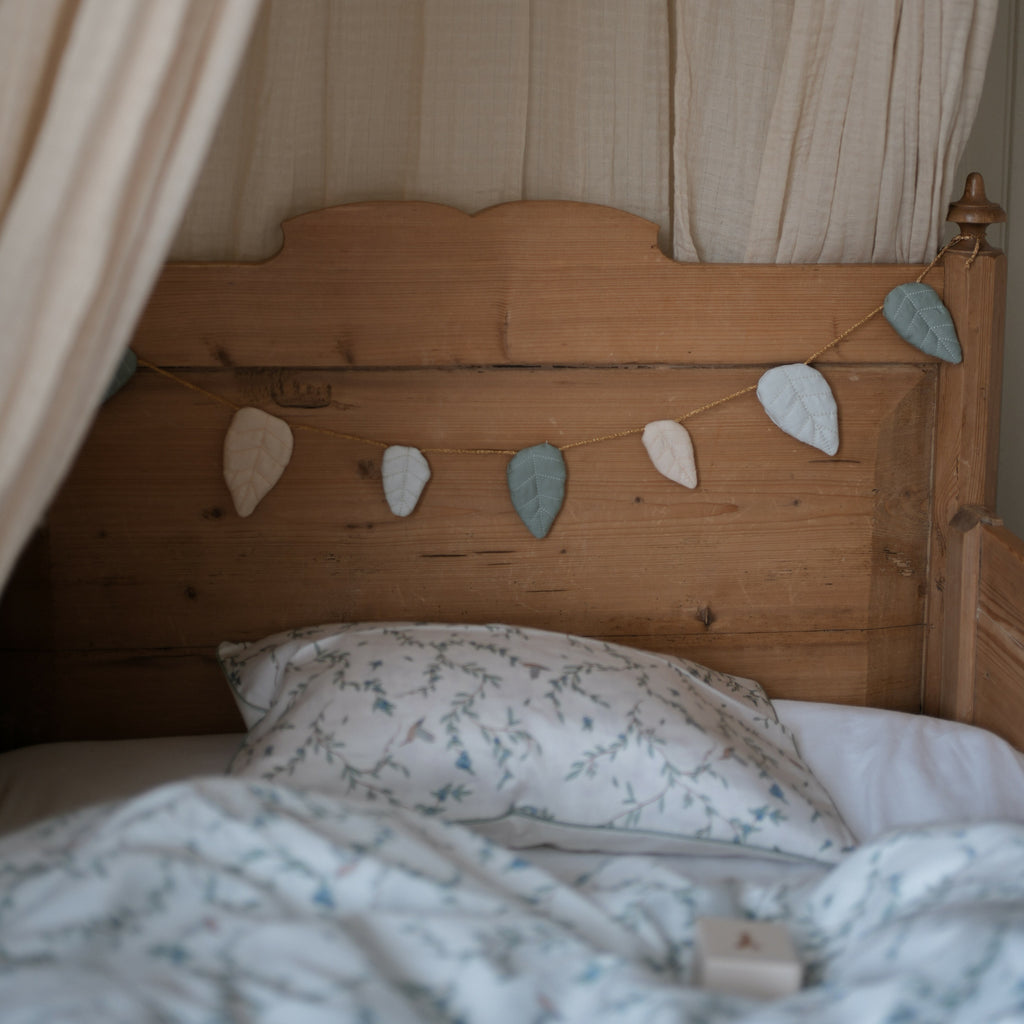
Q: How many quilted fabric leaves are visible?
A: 7